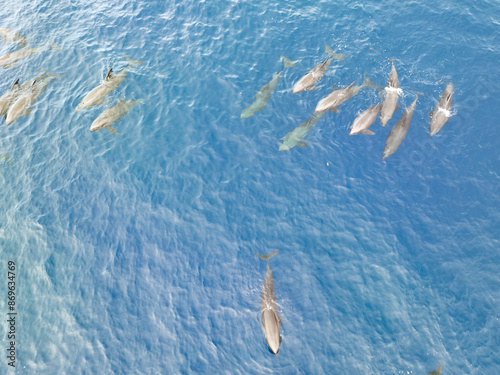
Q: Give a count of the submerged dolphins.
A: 2